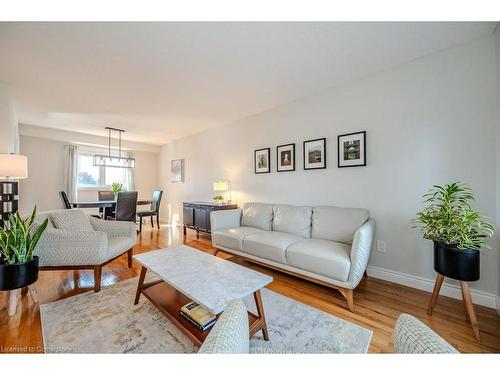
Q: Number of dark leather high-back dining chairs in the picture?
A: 4